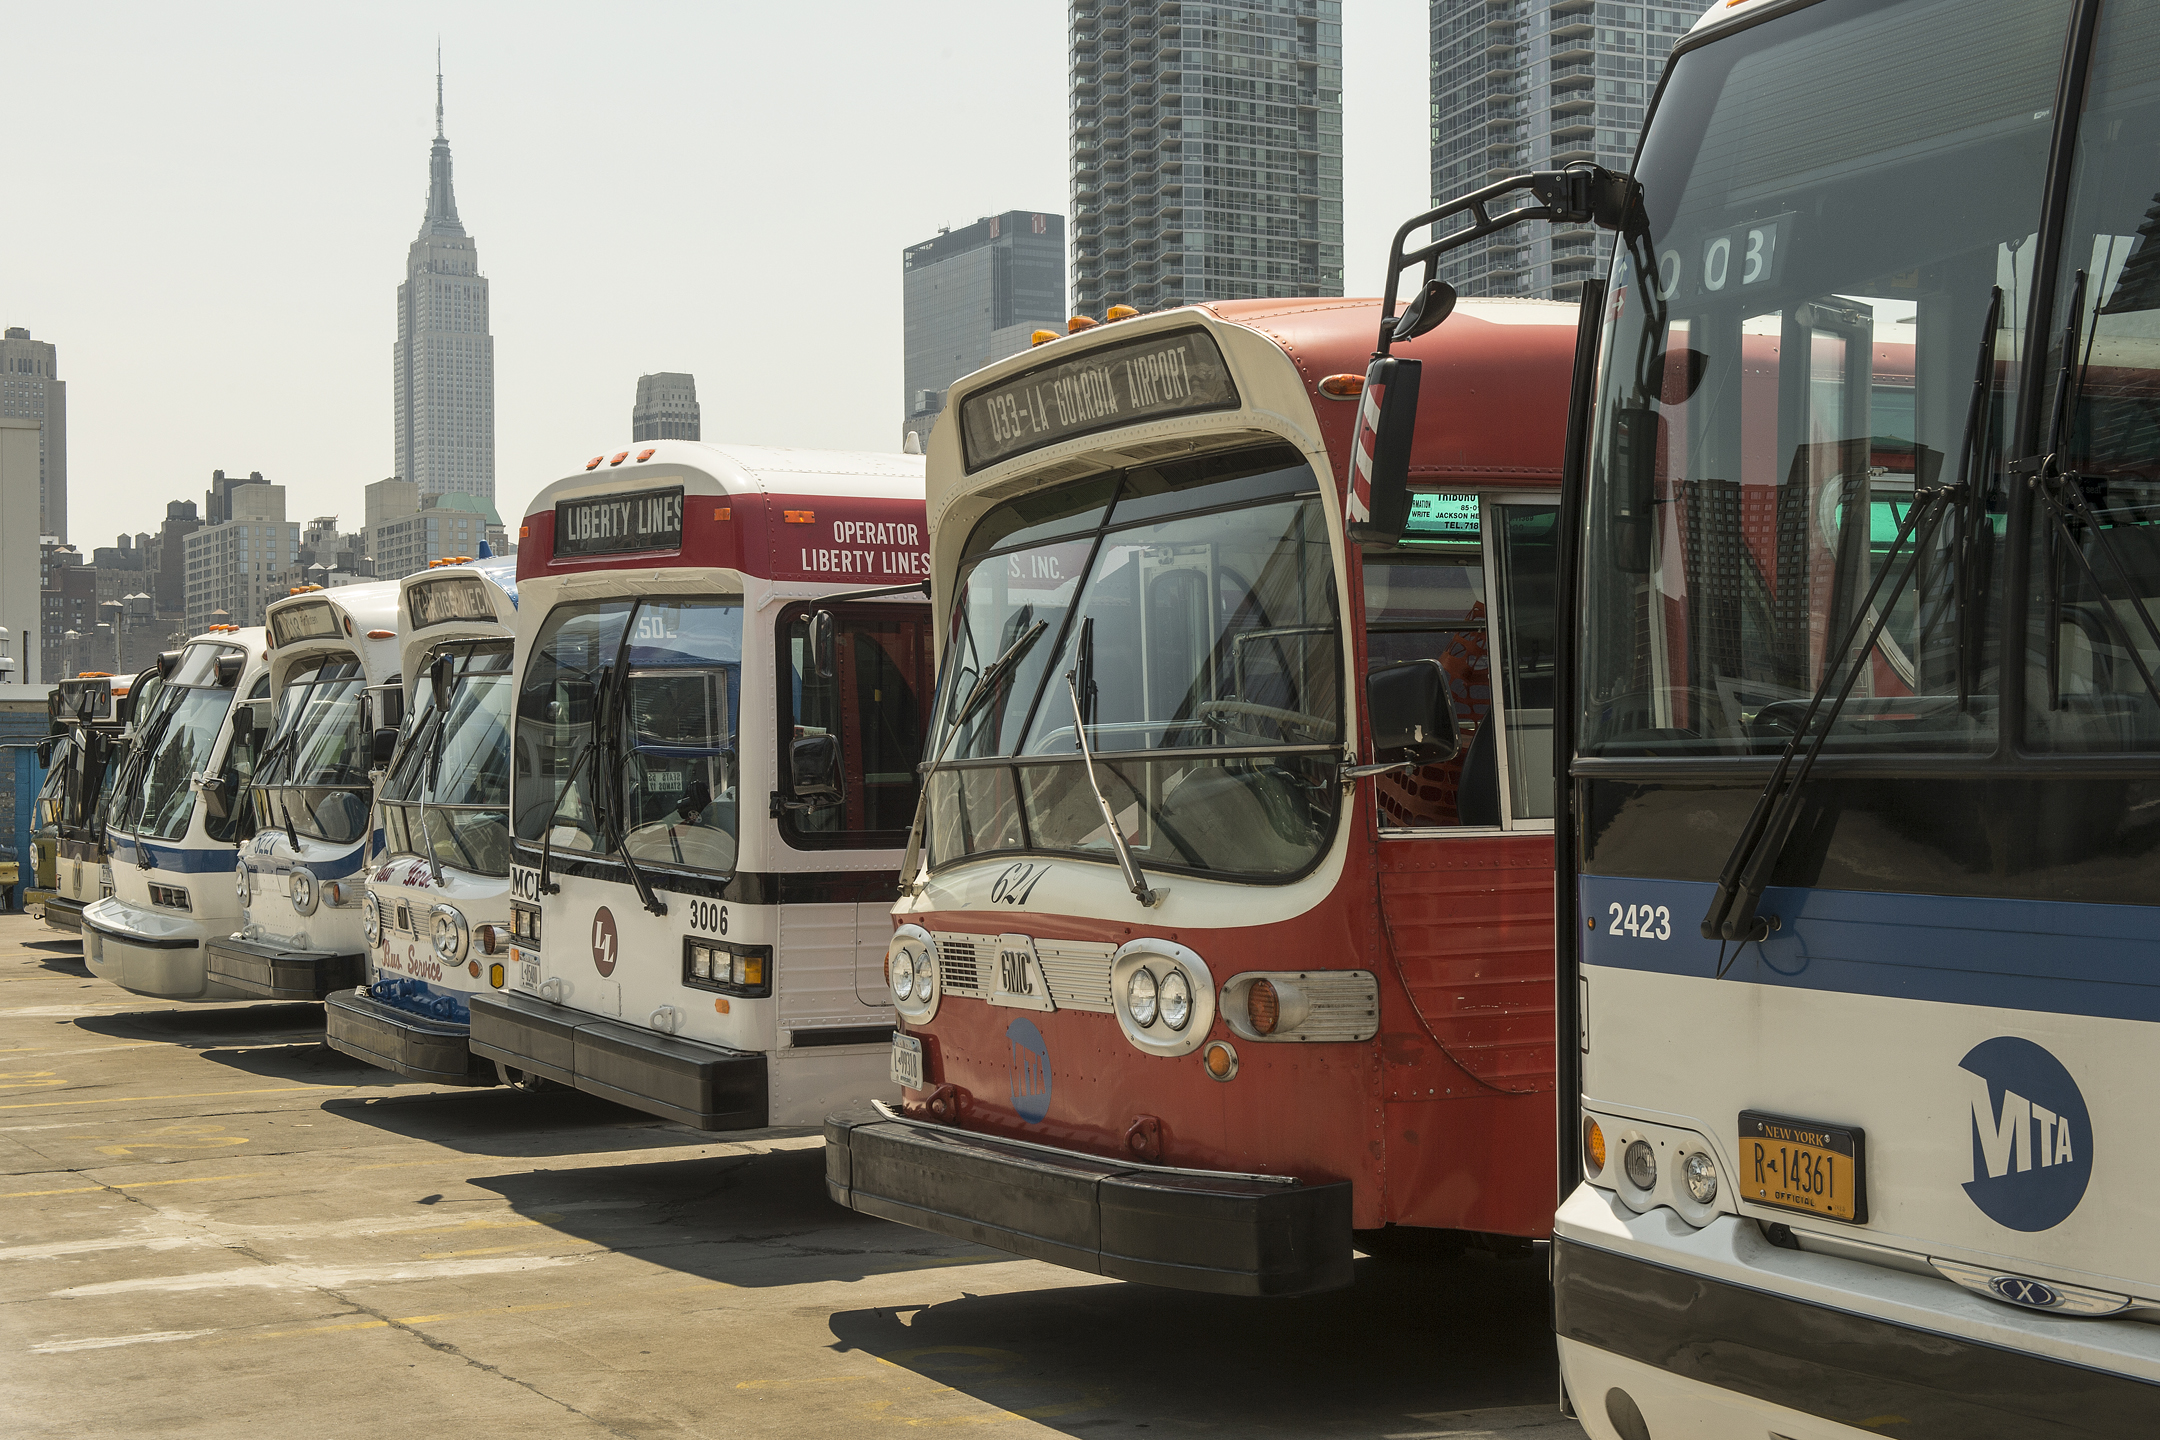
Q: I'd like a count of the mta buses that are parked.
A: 2